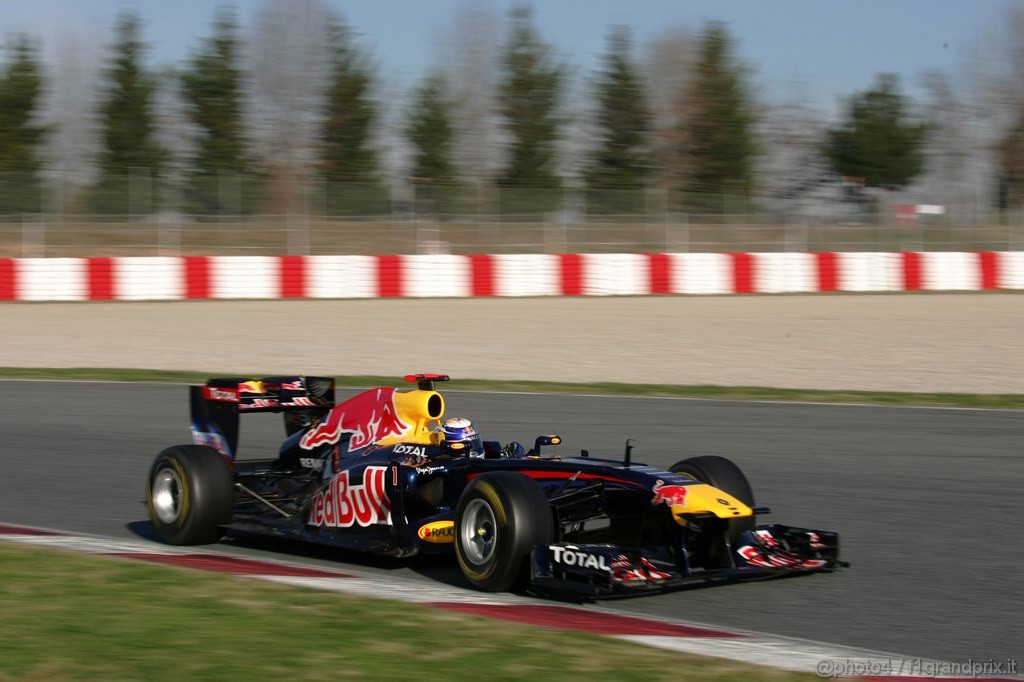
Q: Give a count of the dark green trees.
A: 9